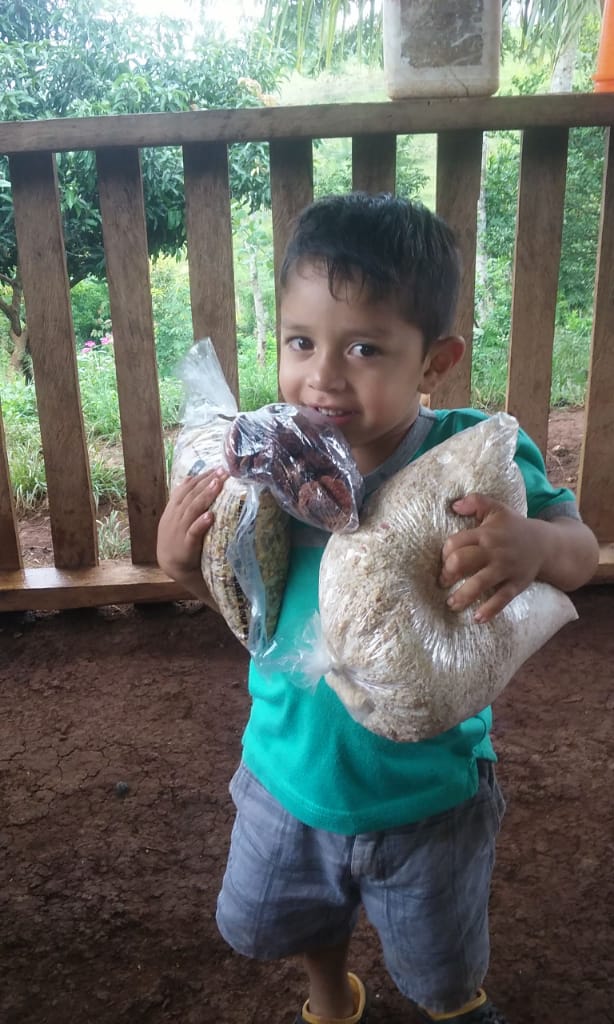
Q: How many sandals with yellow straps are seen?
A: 2